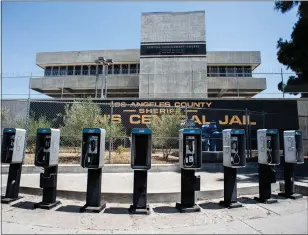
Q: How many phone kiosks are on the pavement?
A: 8